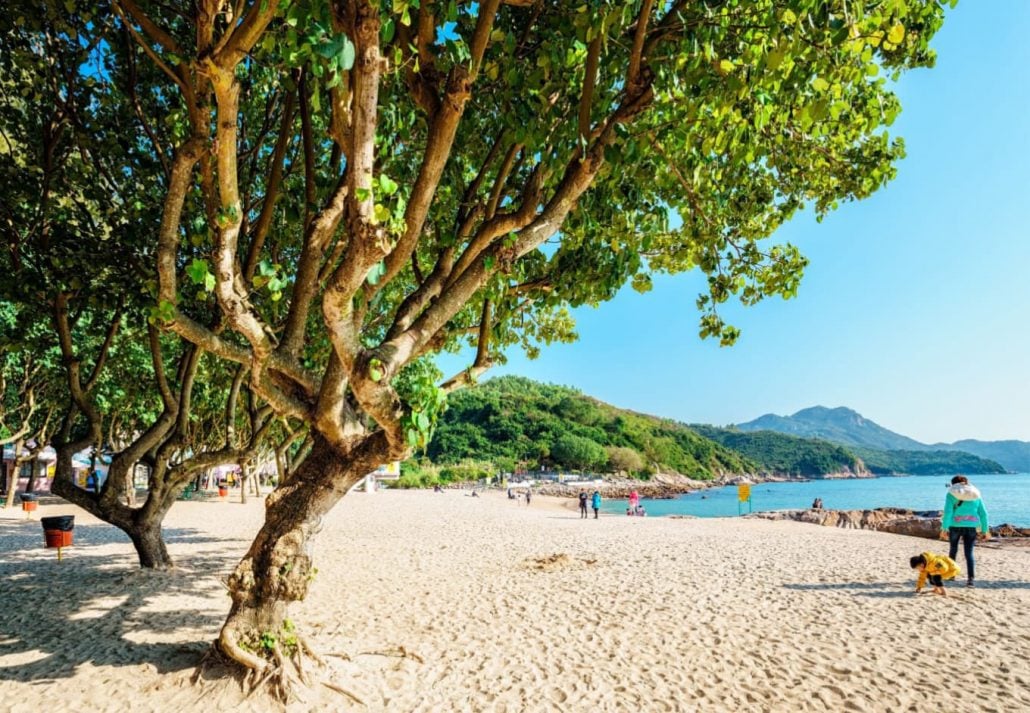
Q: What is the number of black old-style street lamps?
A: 0